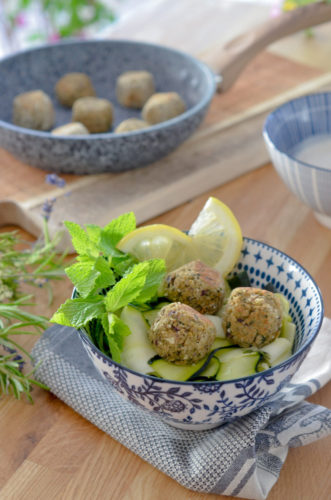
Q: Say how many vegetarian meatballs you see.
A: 10